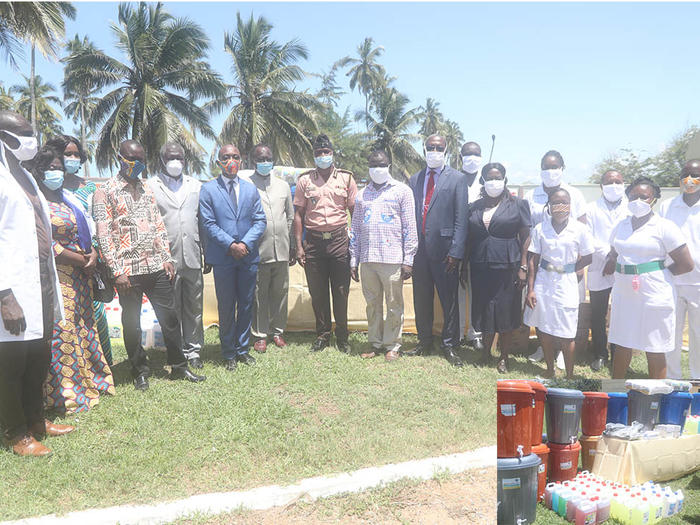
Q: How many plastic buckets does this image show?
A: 12